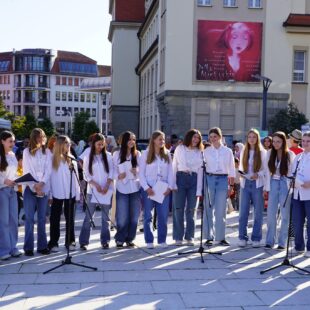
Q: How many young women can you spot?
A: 11